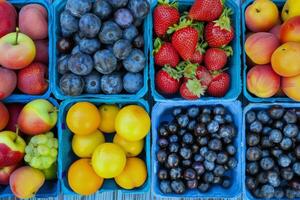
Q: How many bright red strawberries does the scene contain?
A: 11